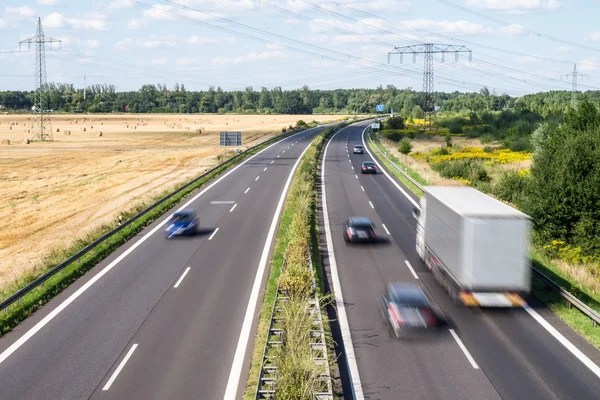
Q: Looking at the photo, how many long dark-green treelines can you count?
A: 1